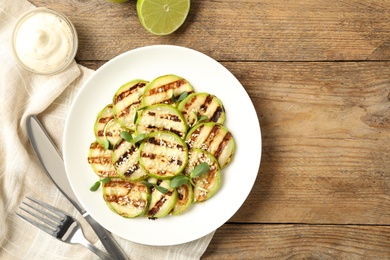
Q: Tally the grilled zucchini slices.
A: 13